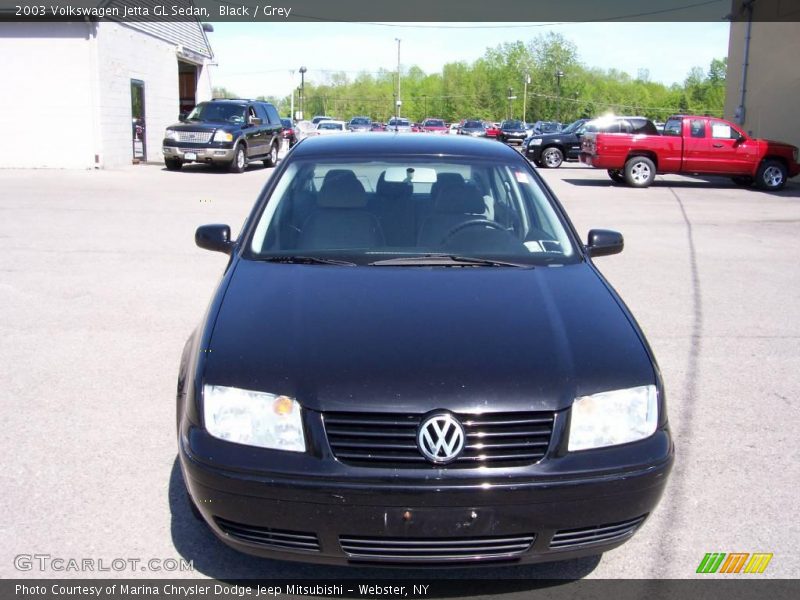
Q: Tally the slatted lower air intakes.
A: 3